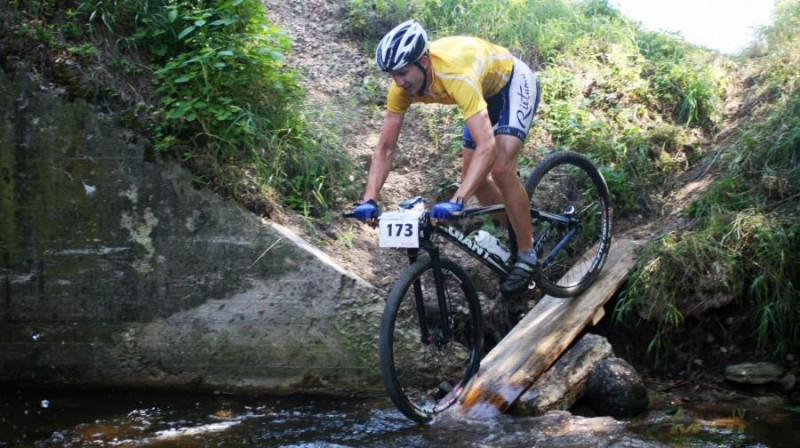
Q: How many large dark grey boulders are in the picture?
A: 1